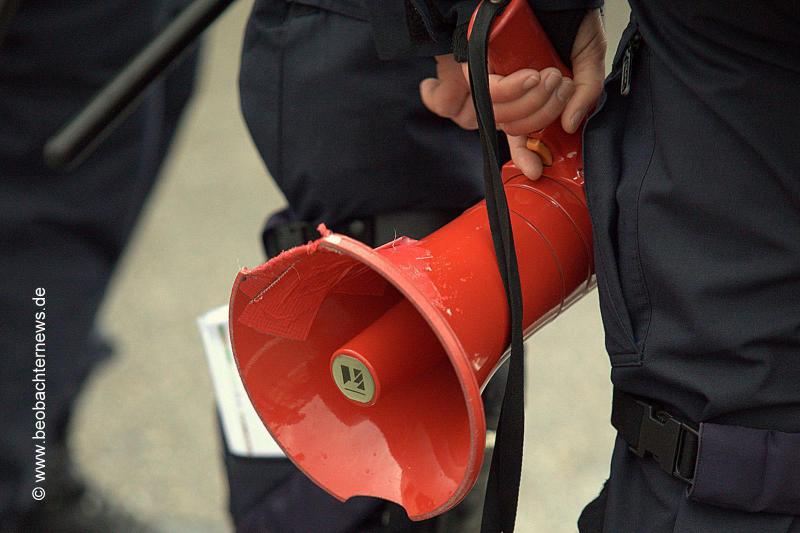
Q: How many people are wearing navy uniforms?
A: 3